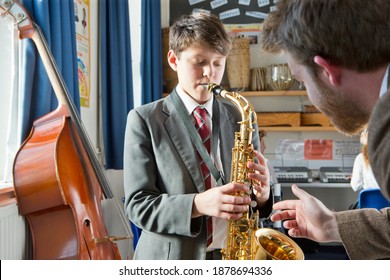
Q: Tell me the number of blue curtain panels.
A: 3